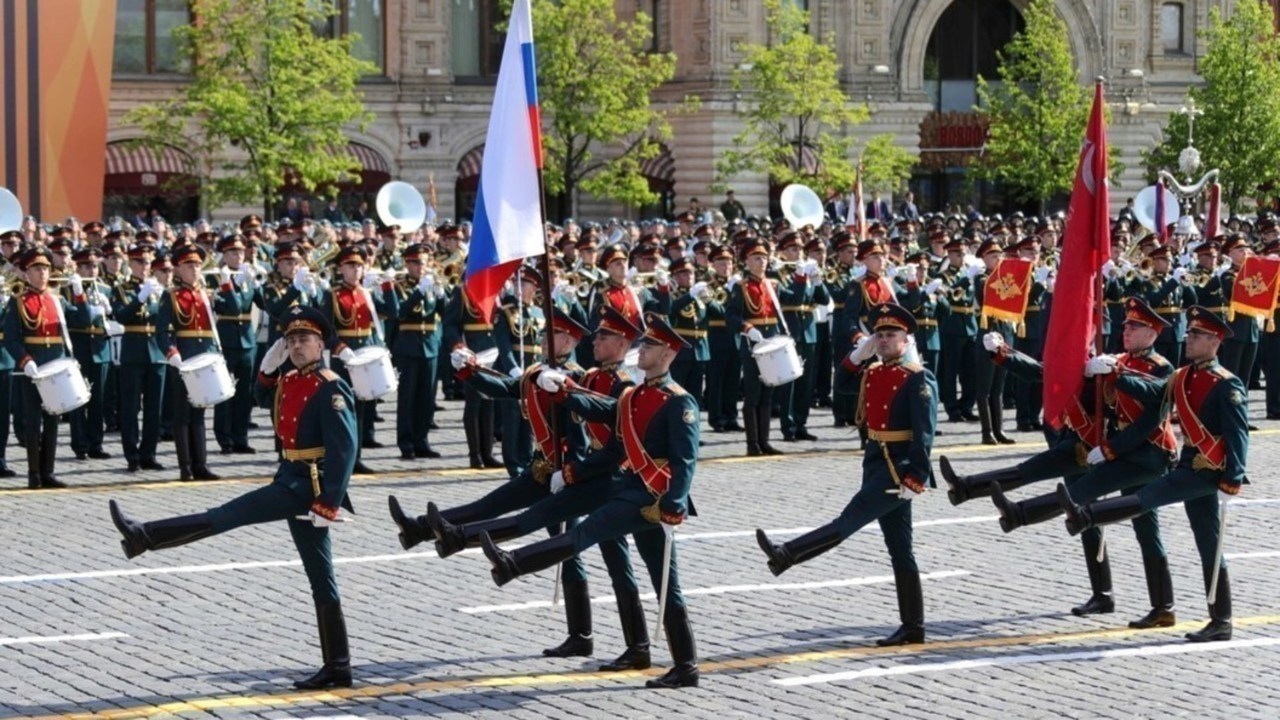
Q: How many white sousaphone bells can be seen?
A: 4